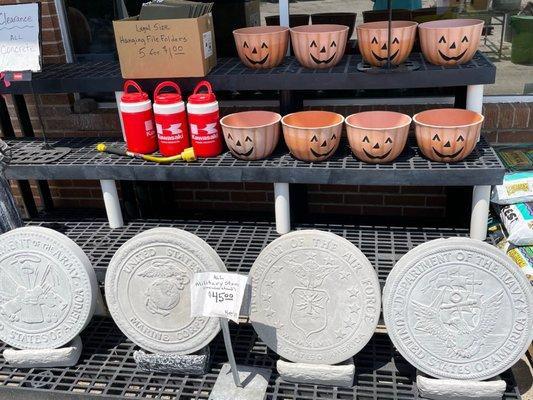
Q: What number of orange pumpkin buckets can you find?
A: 8